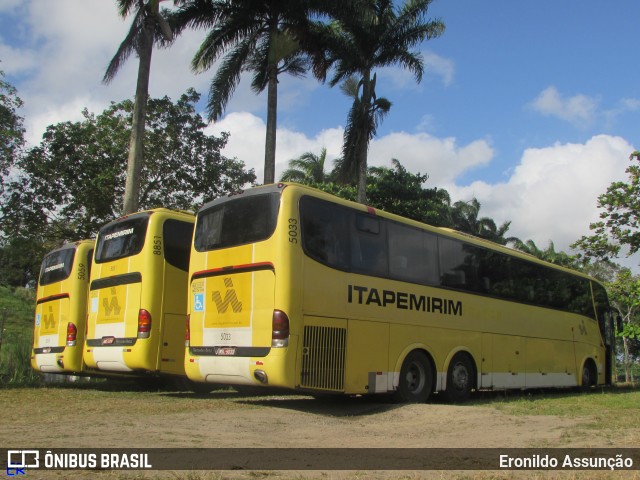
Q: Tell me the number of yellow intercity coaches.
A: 3